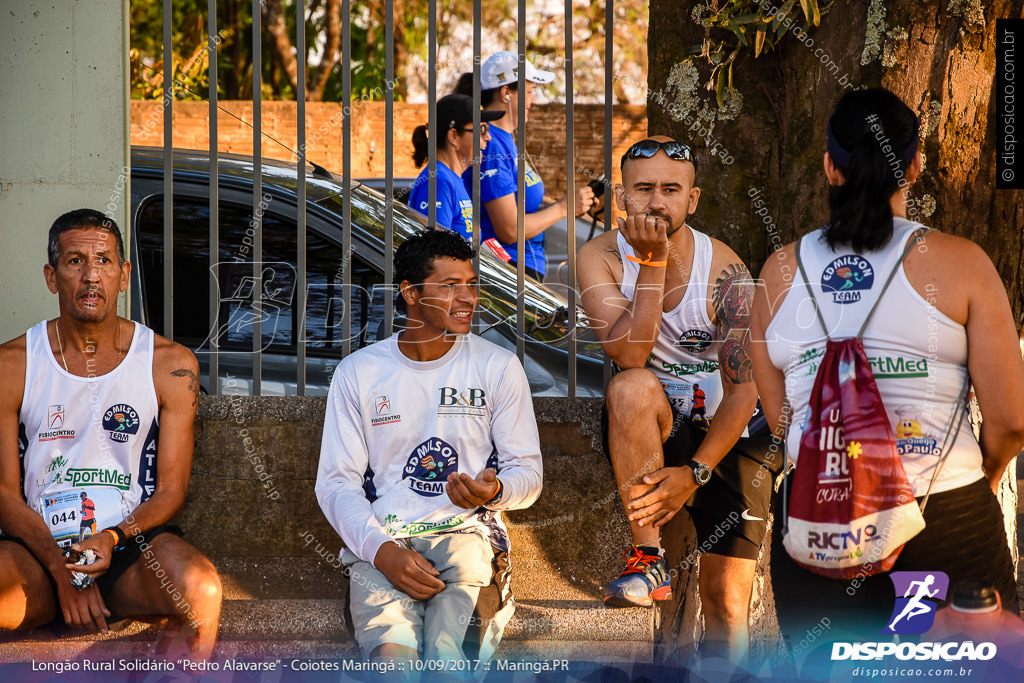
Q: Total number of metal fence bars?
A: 11